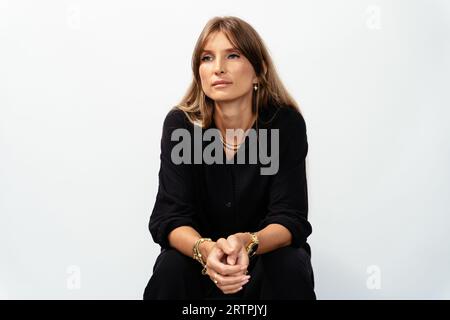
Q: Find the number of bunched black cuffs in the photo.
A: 2